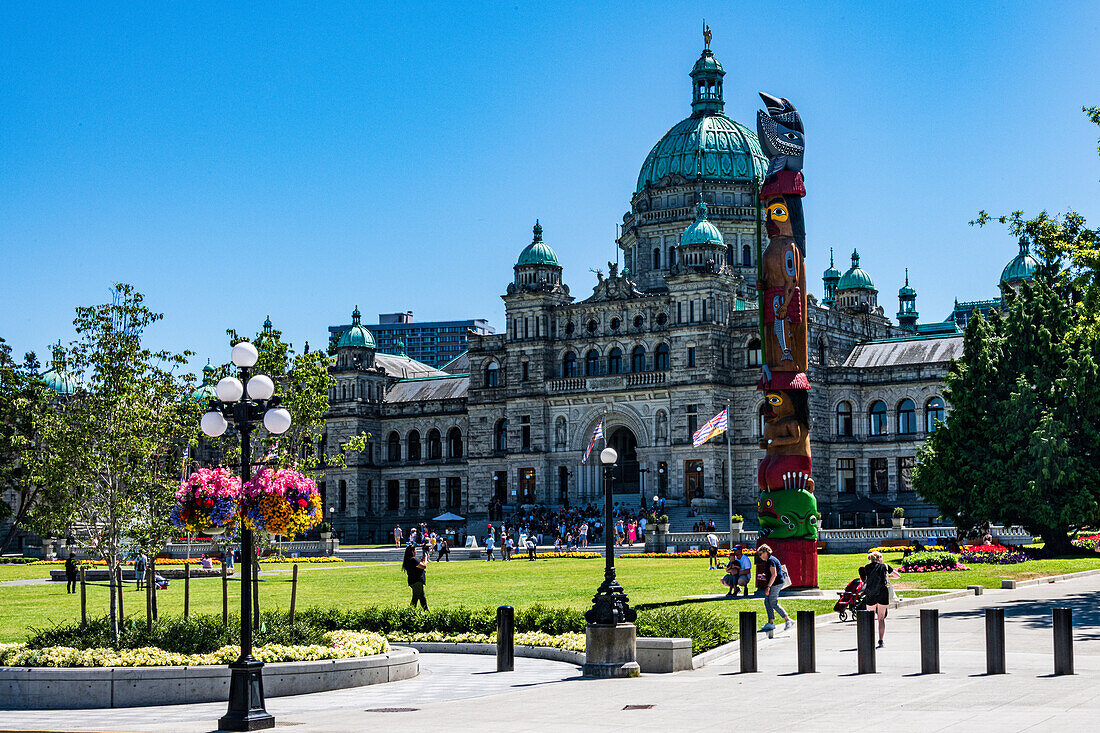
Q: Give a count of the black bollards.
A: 7